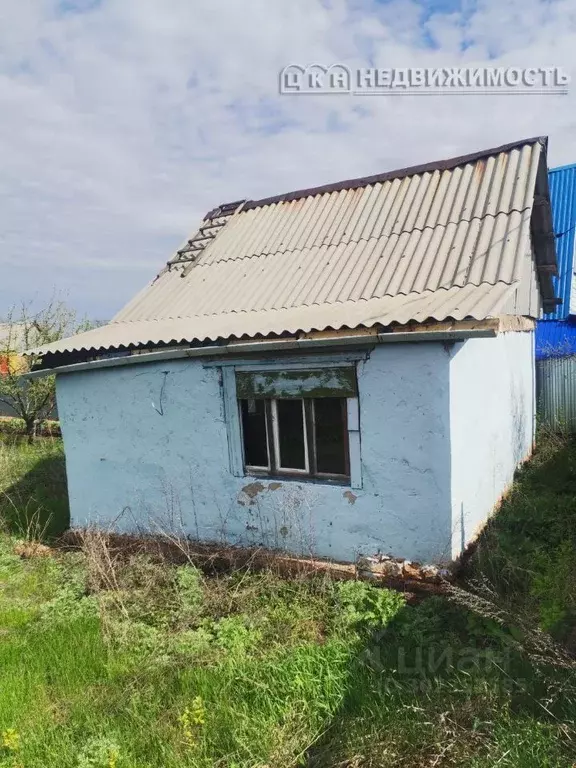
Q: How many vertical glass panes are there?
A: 3